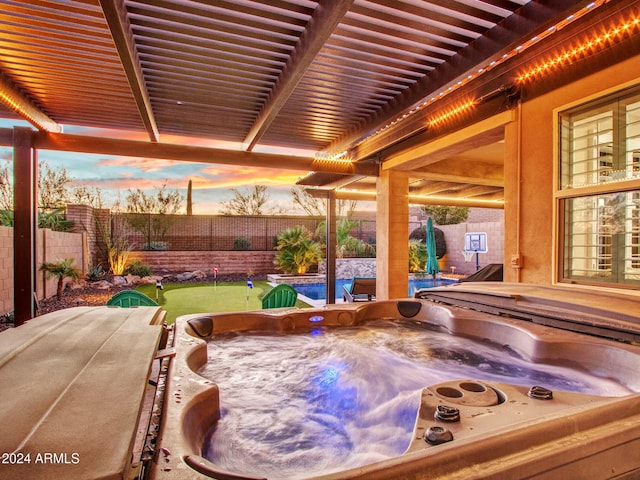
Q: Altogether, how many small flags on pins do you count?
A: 3